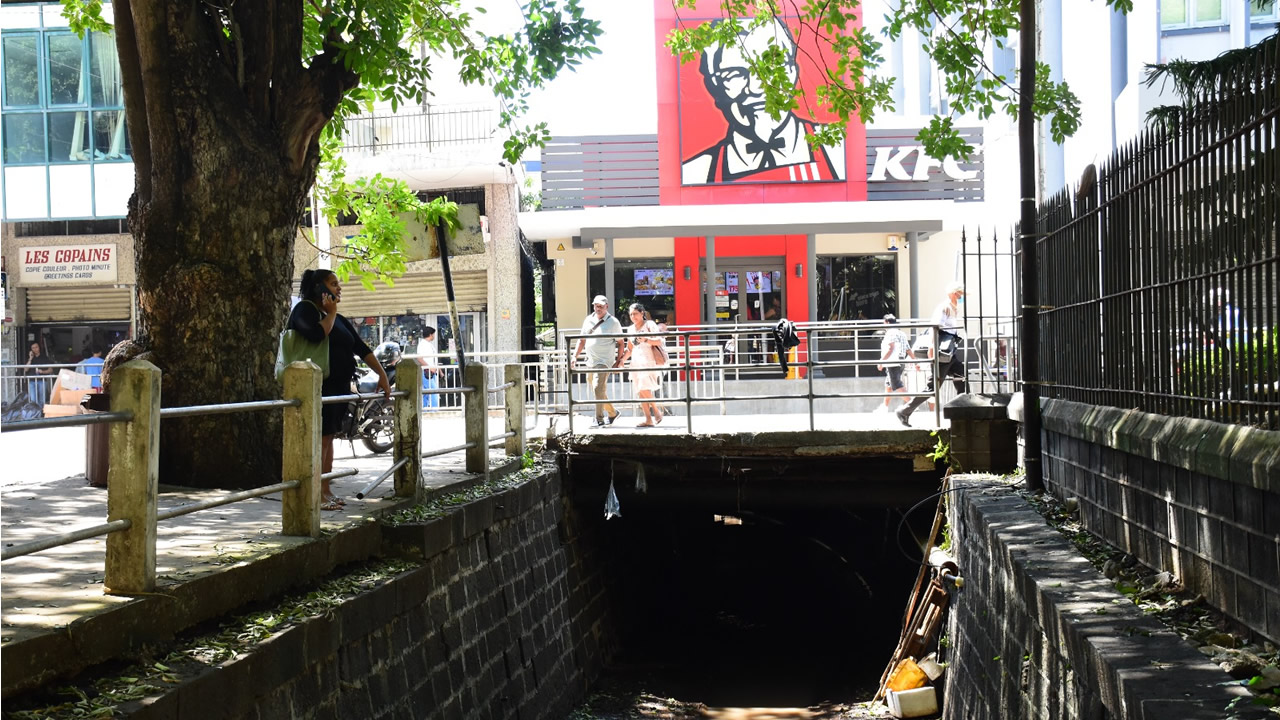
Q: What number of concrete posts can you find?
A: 5